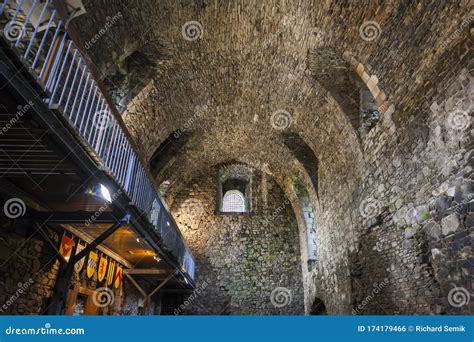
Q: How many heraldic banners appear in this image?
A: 6